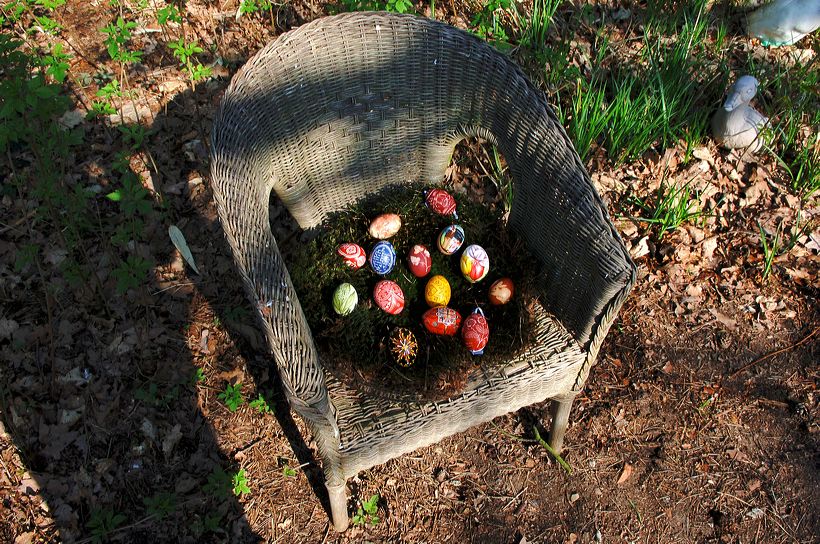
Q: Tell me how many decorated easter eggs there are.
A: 14